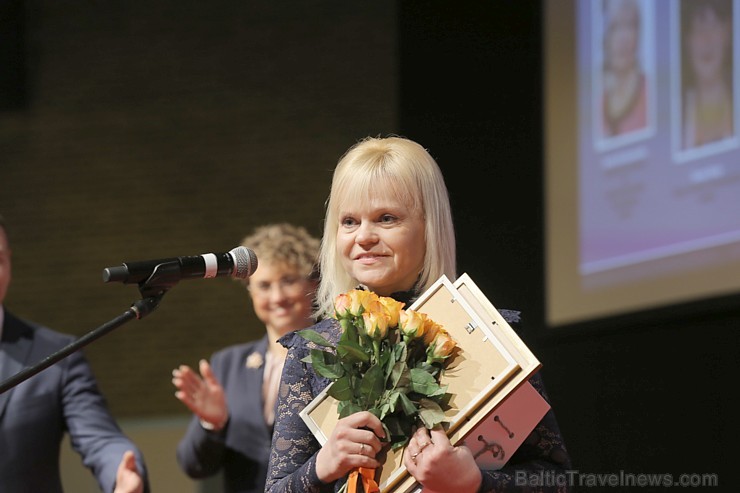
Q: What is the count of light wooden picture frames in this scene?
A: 2